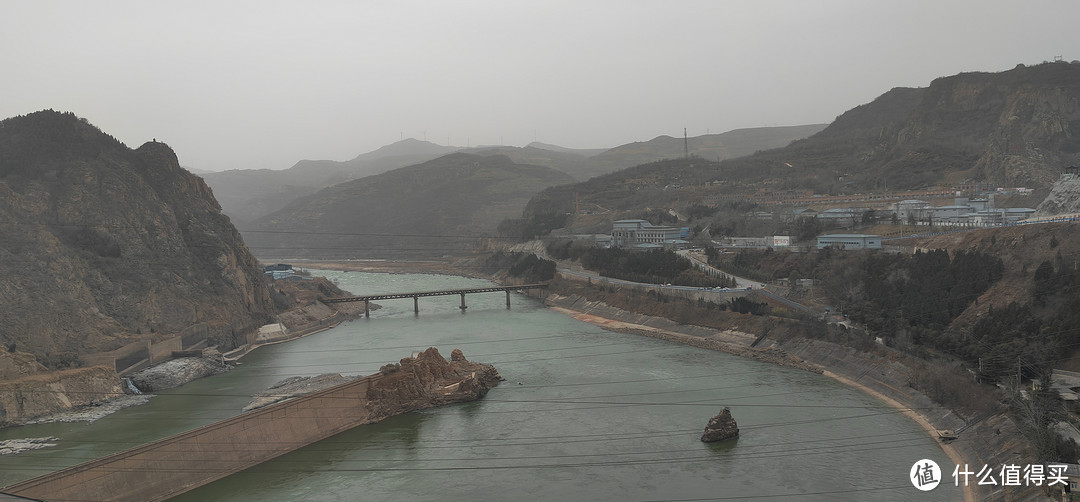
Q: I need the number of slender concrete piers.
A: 4